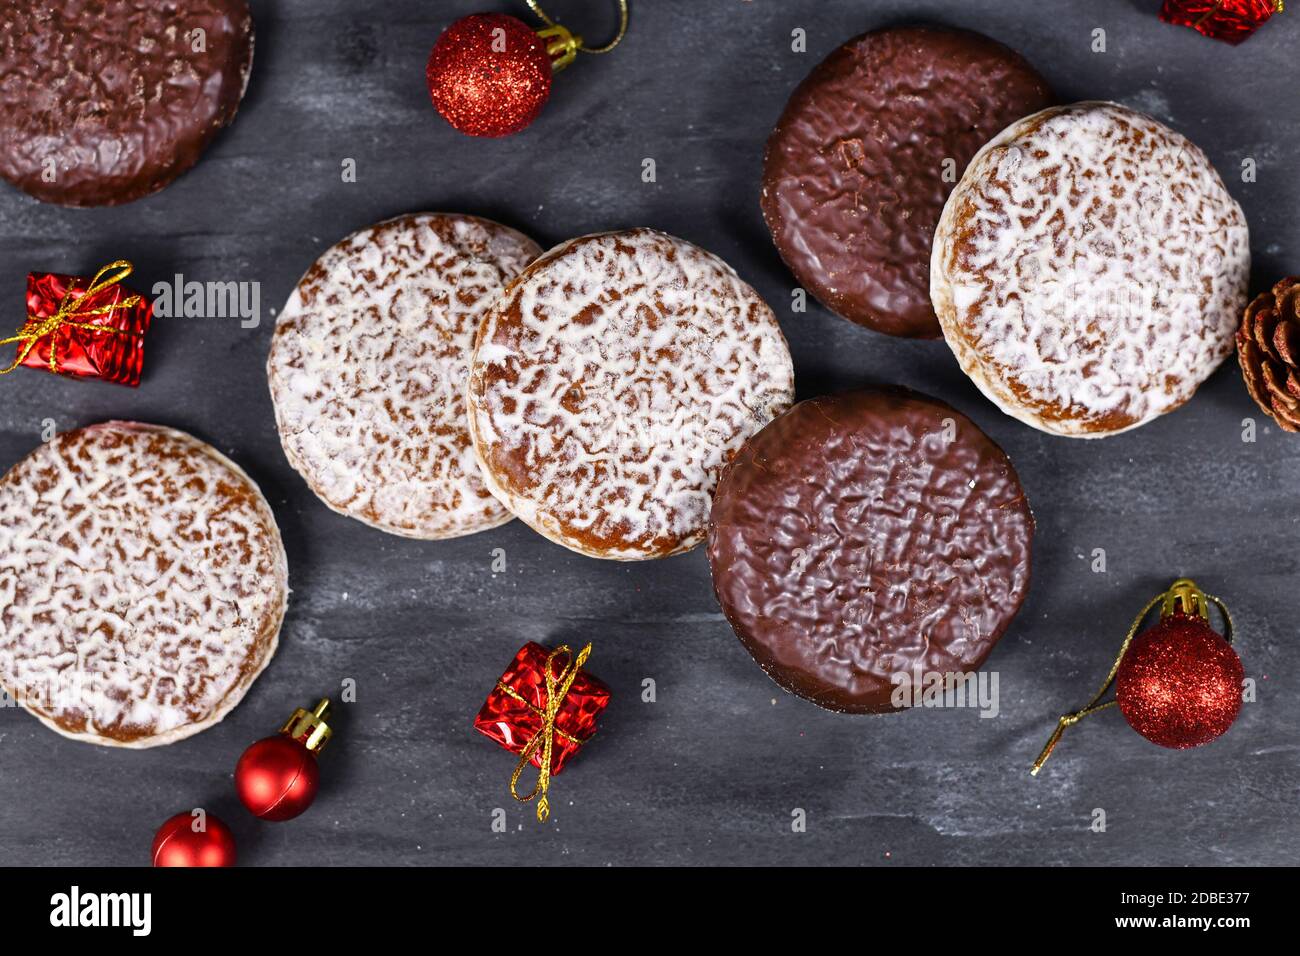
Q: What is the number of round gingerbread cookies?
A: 7